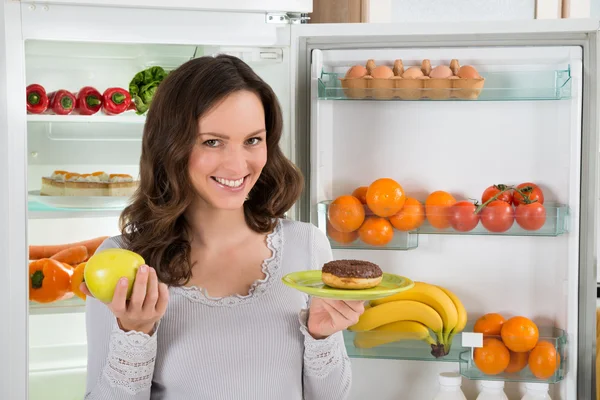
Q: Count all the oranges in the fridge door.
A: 12